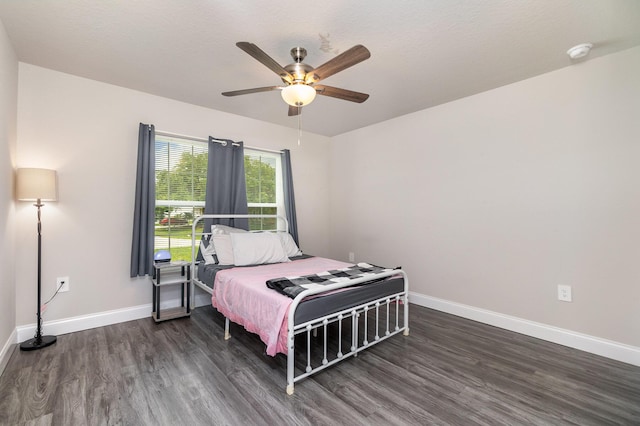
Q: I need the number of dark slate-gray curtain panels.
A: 3